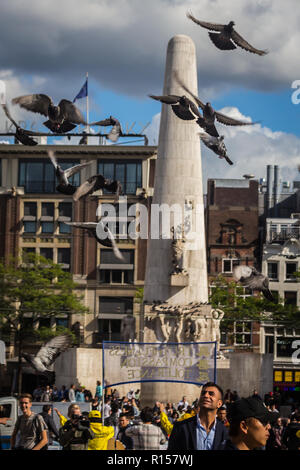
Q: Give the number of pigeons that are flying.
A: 12